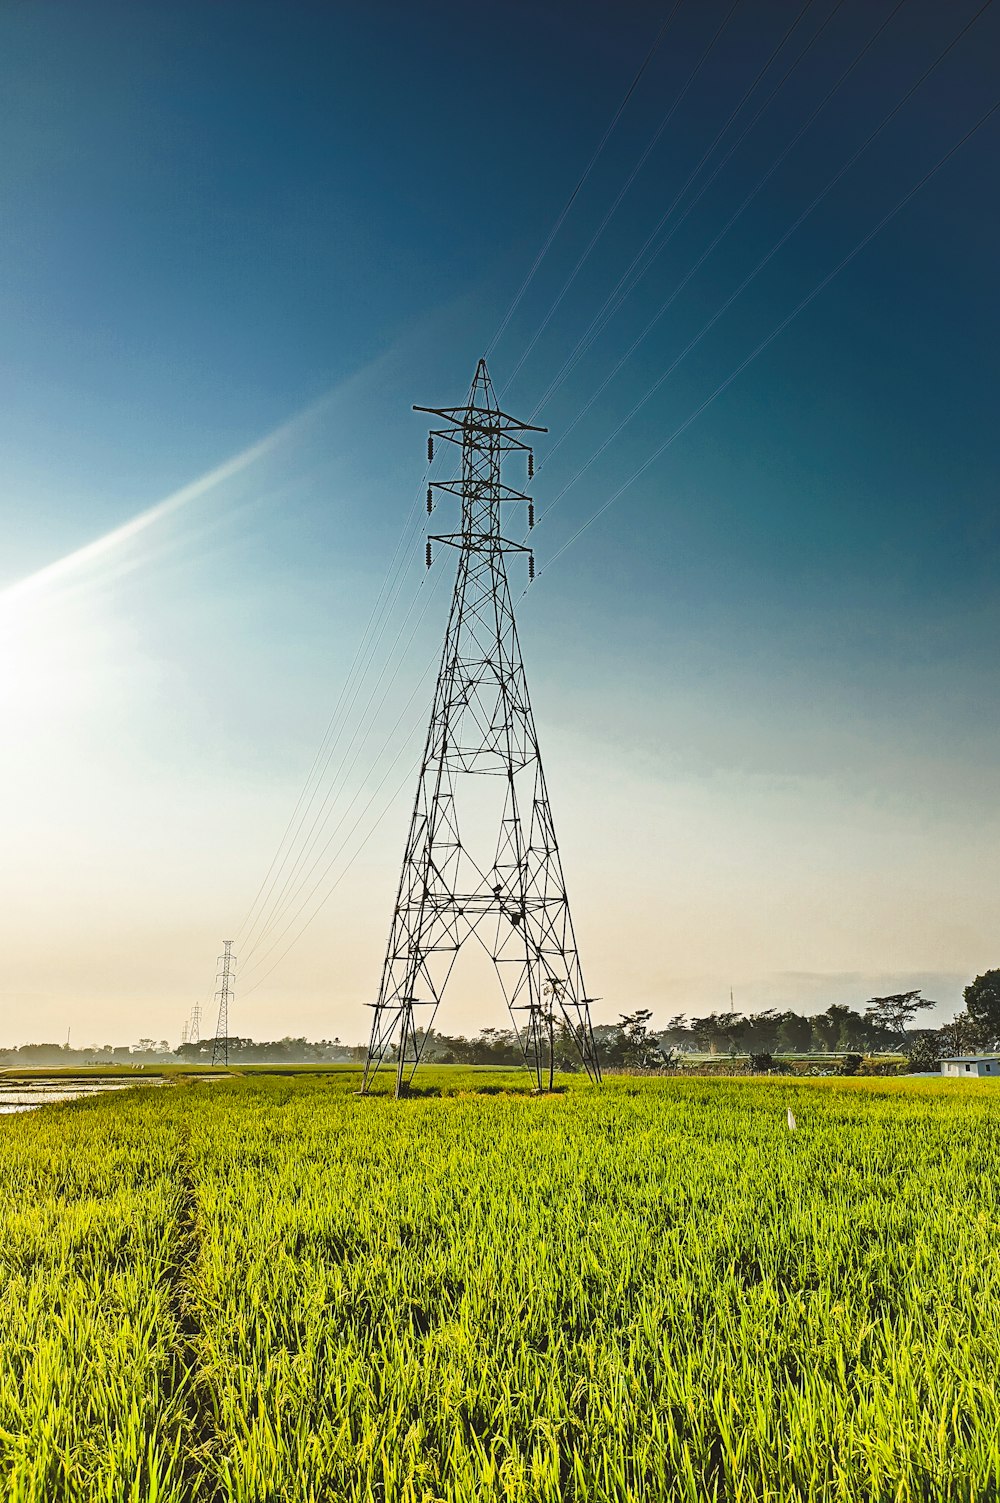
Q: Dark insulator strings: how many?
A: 6